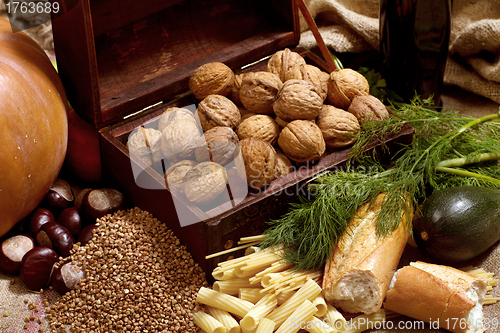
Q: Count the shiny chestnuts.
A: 9